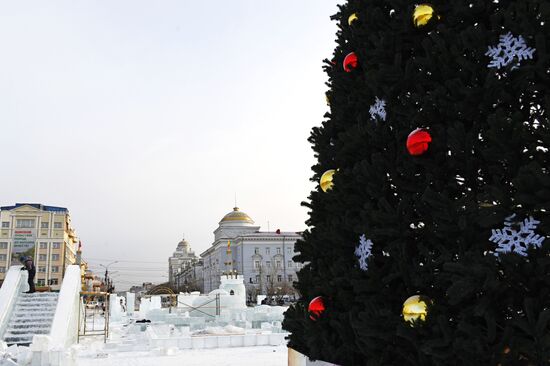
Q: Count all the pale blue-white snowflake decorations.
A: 4